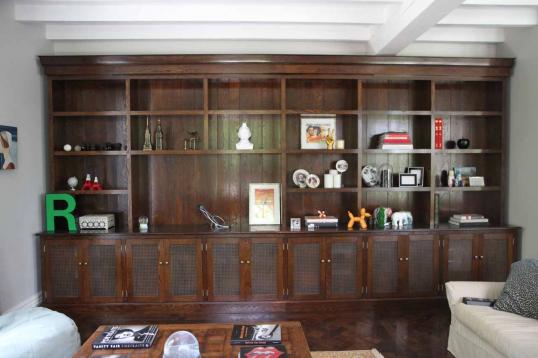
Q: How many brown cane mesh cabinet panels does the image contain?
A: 12